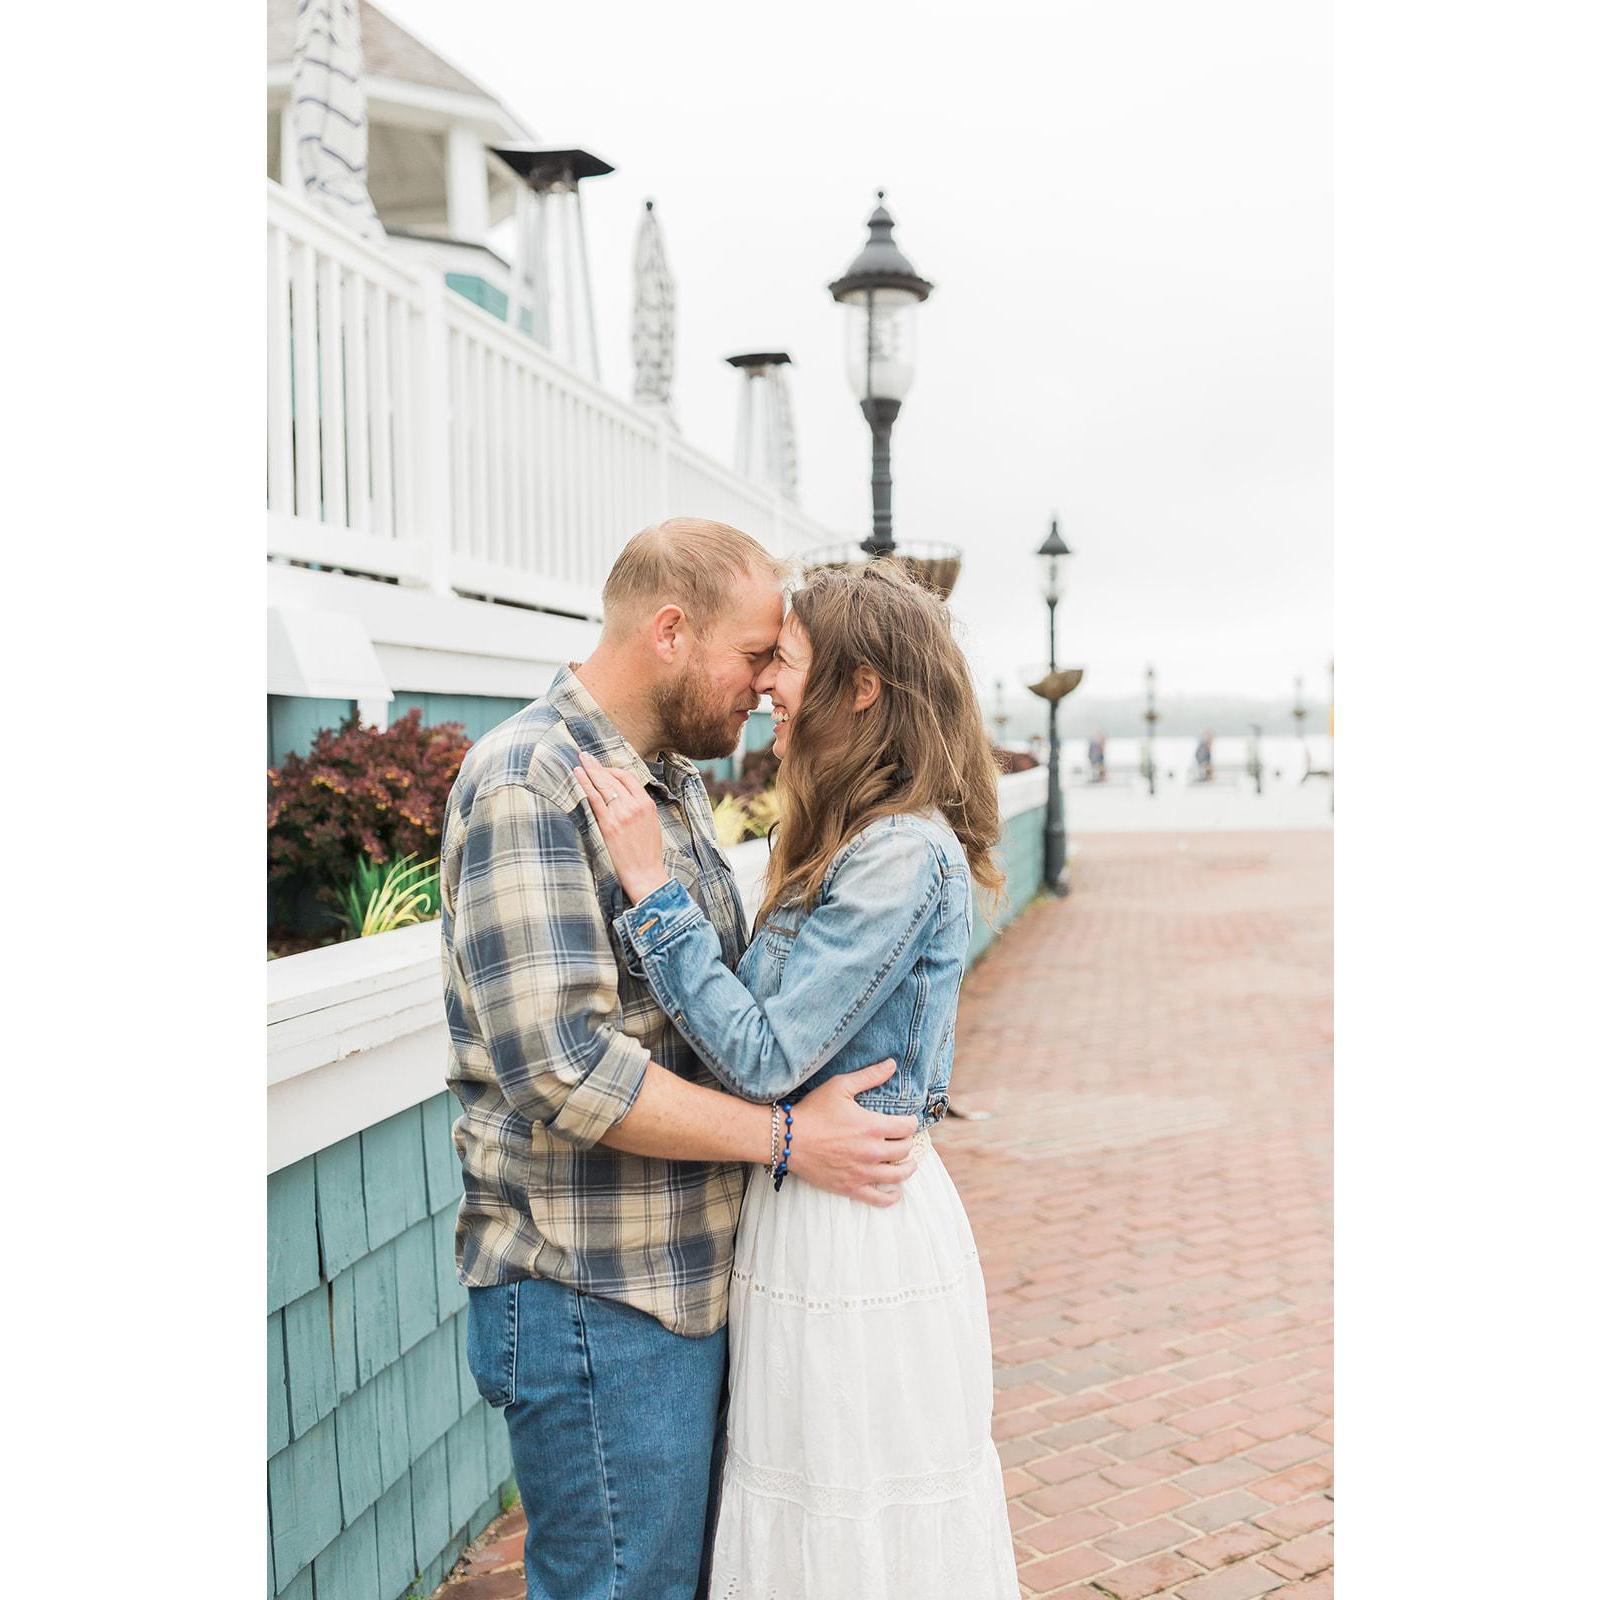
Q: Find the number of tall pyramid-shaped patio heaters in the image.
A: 2